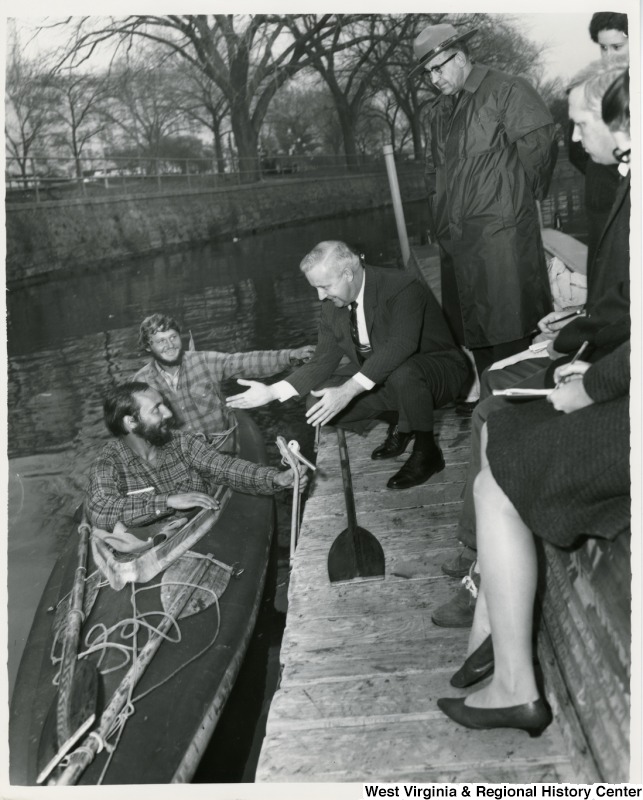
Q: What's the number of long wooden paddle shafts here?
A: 3